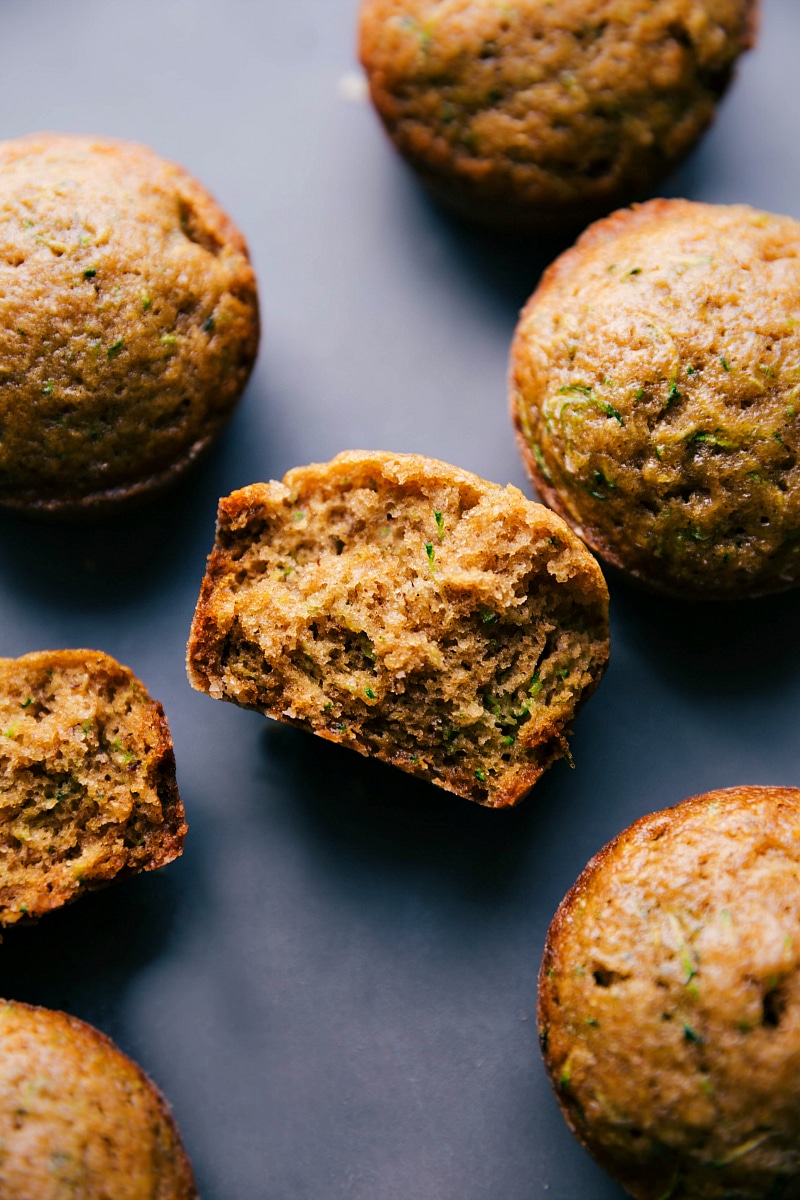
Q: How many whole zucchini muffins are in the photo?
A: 5